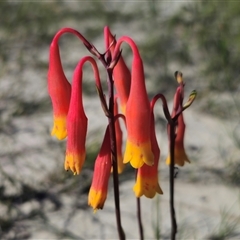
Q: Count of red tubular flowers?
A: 8